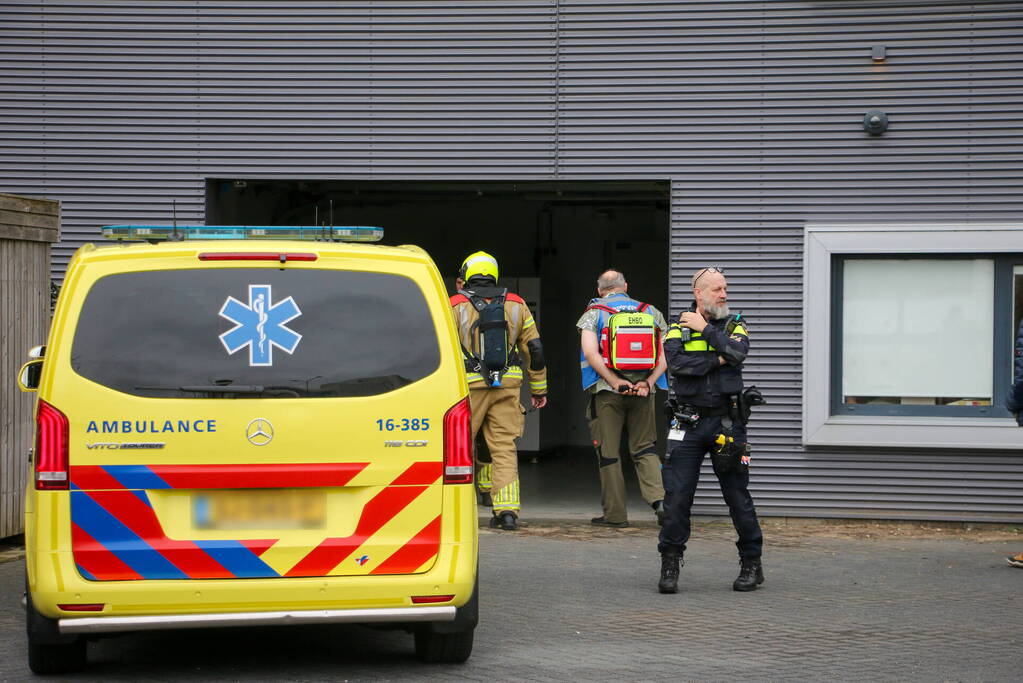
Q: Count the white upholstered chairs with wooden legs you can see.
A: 0